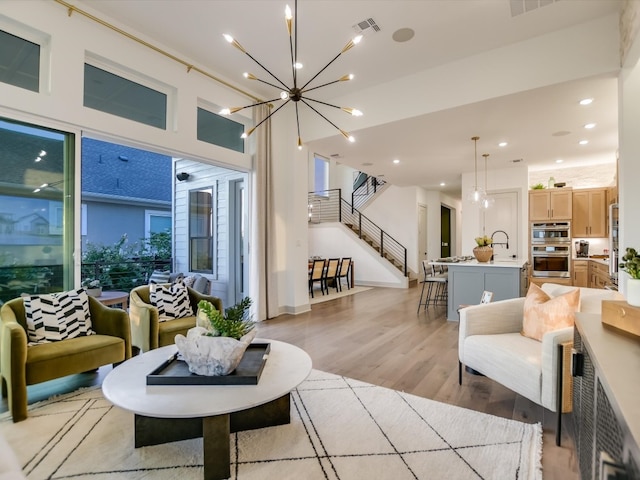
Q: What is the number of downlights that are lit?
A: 7